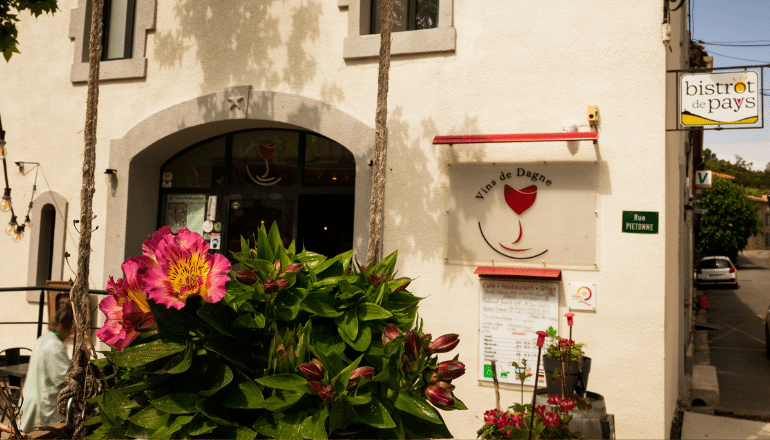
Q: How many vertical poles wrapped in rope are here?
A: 2